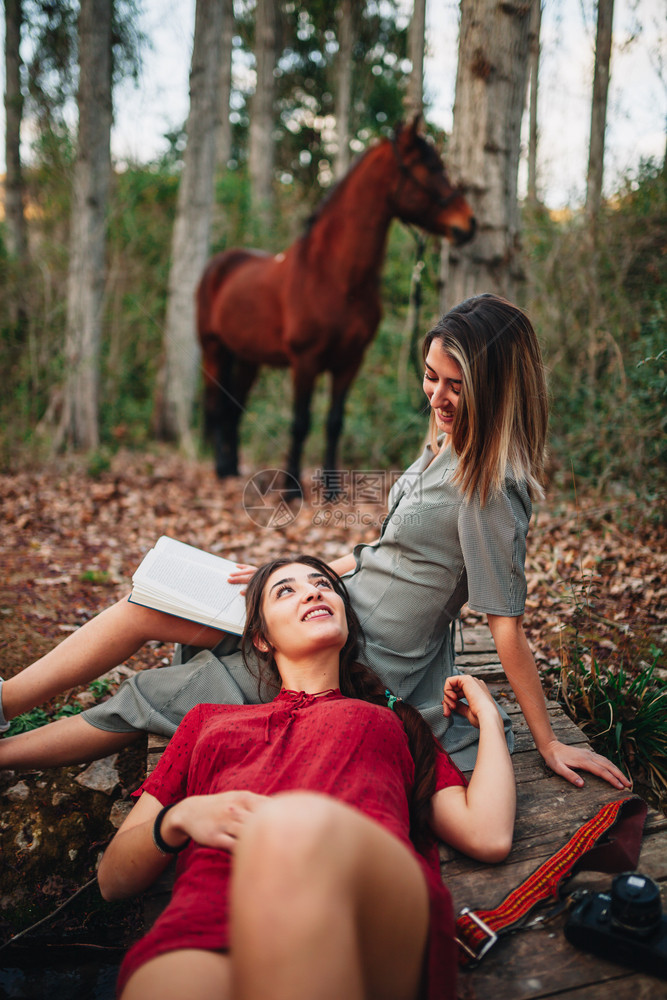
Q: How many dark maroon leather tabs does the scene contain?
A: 1